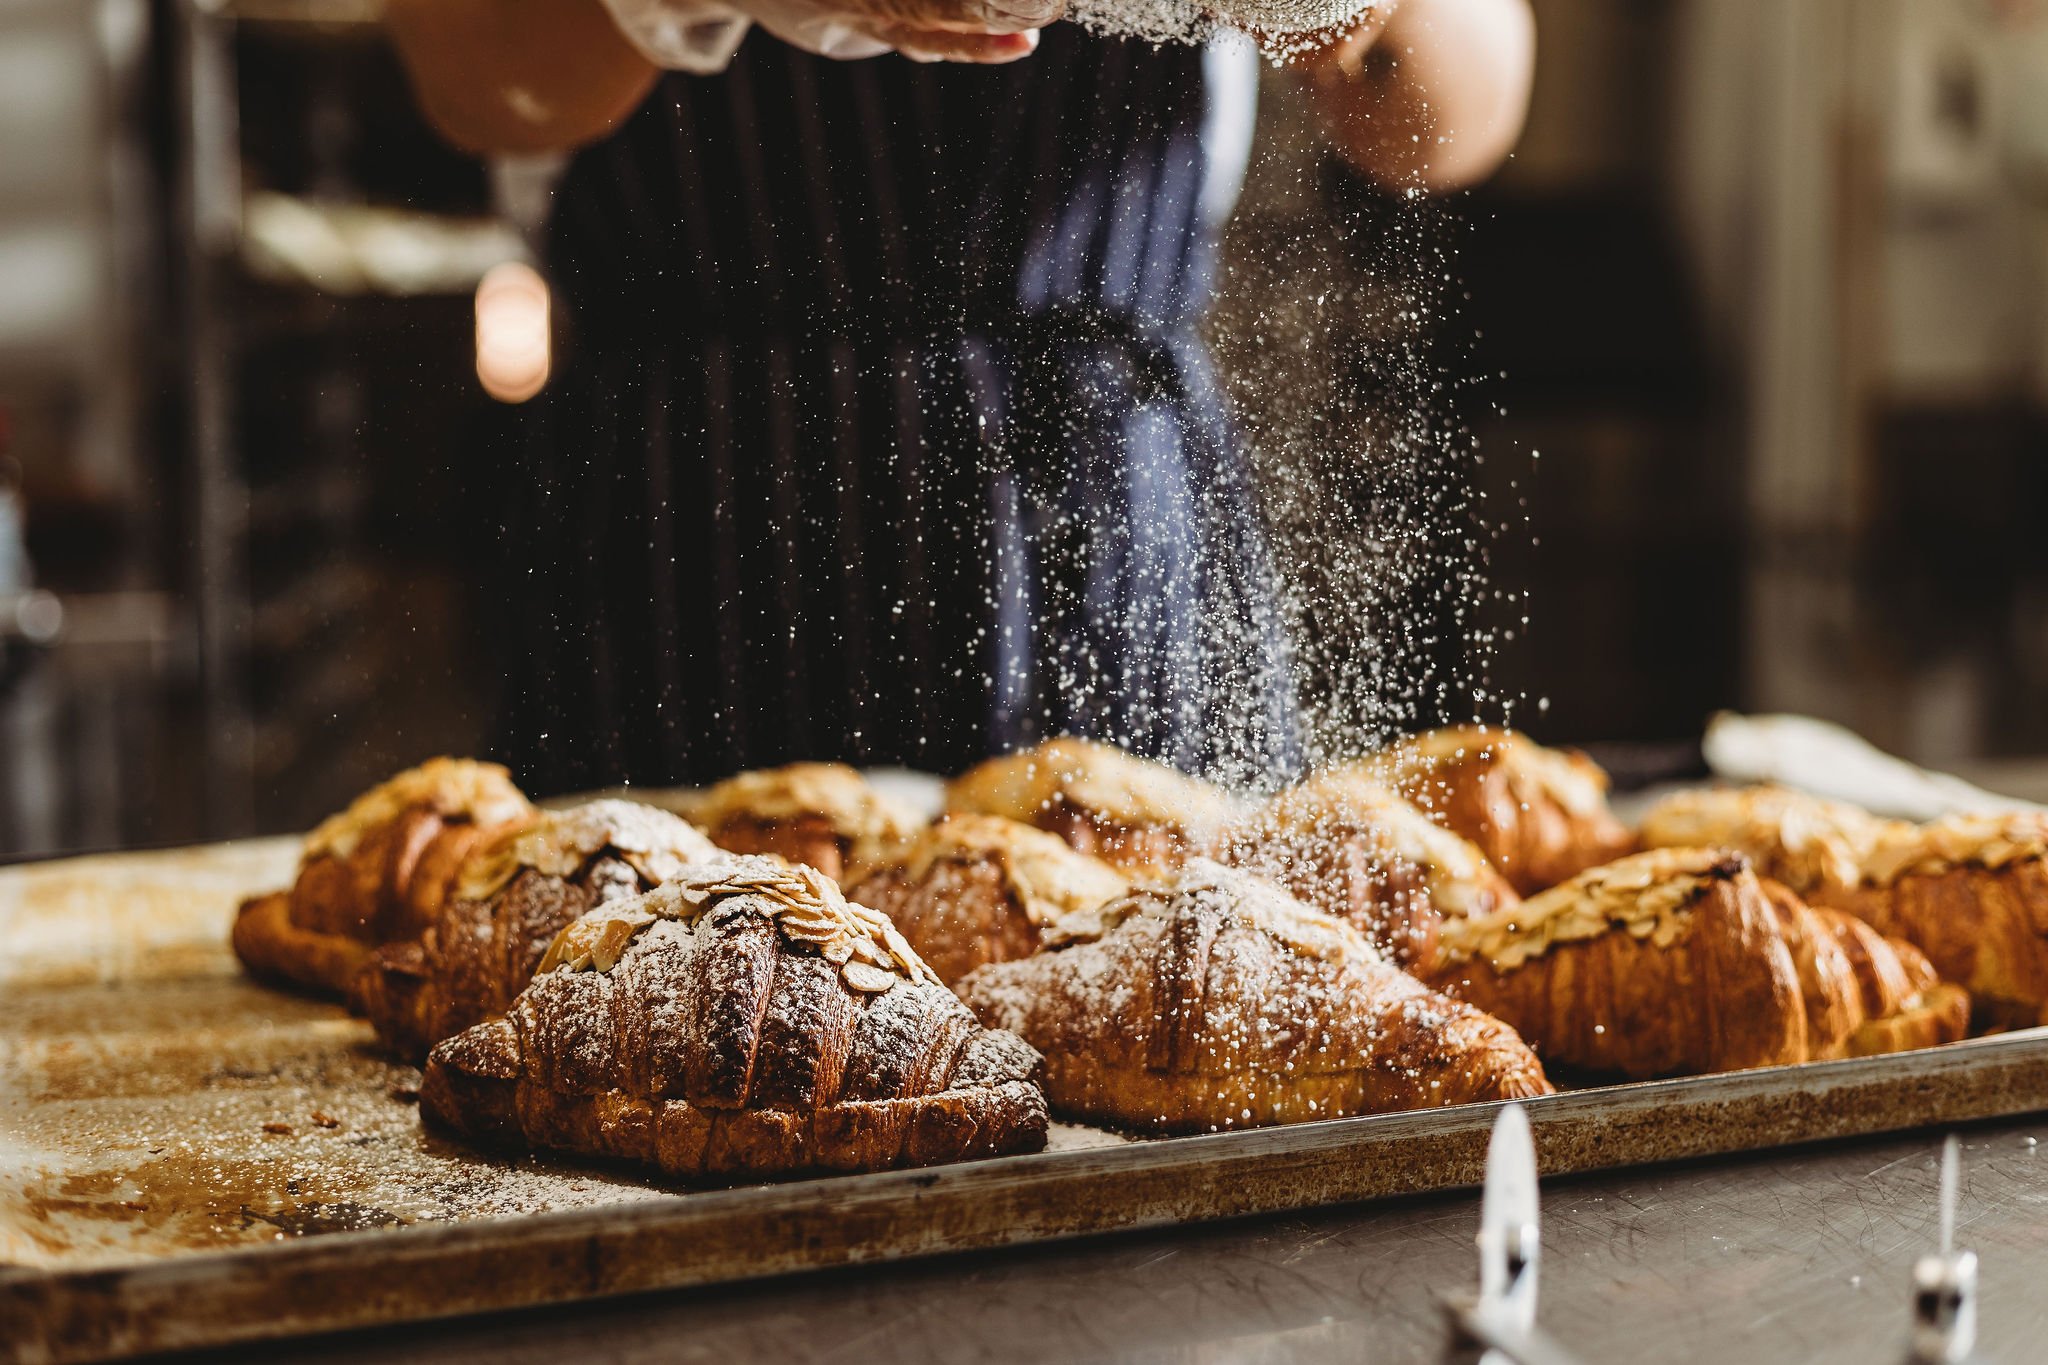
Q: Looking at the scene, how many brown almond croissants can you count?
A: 12